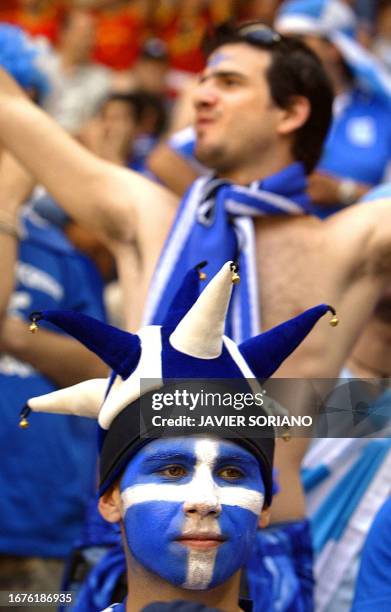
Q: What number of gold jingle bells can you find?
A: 6